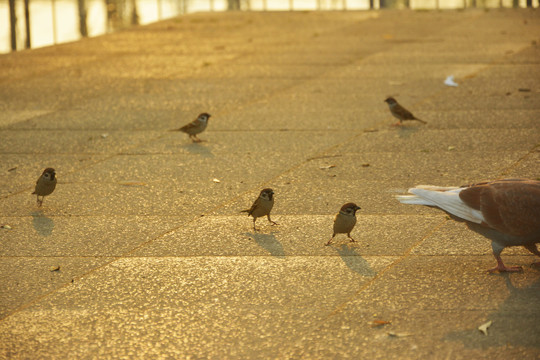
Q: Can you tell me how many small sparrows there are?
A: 5